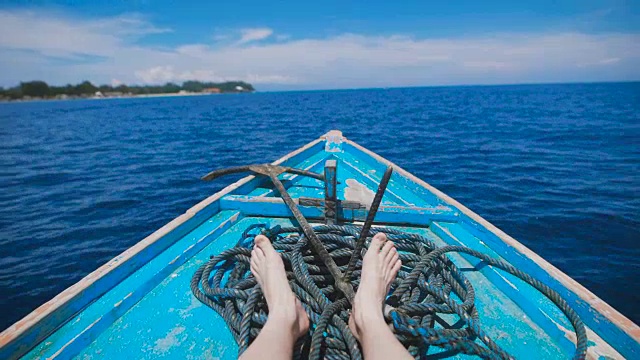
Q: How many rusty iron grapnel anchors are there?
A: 1